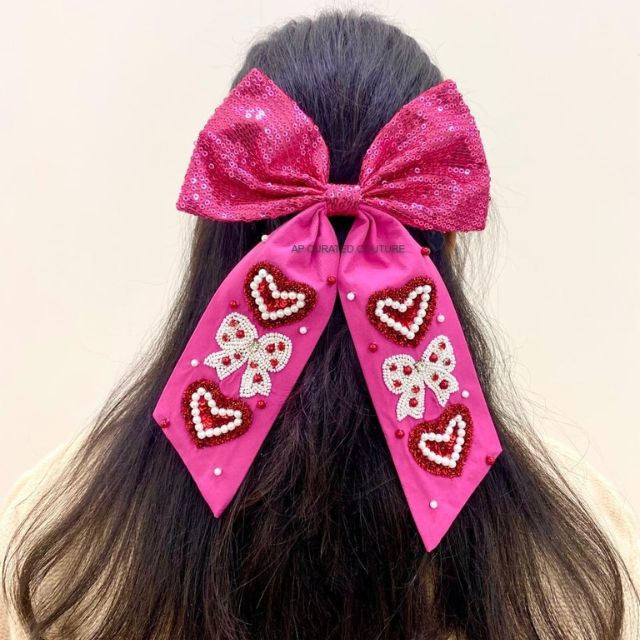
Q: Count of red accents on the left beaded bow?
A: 10